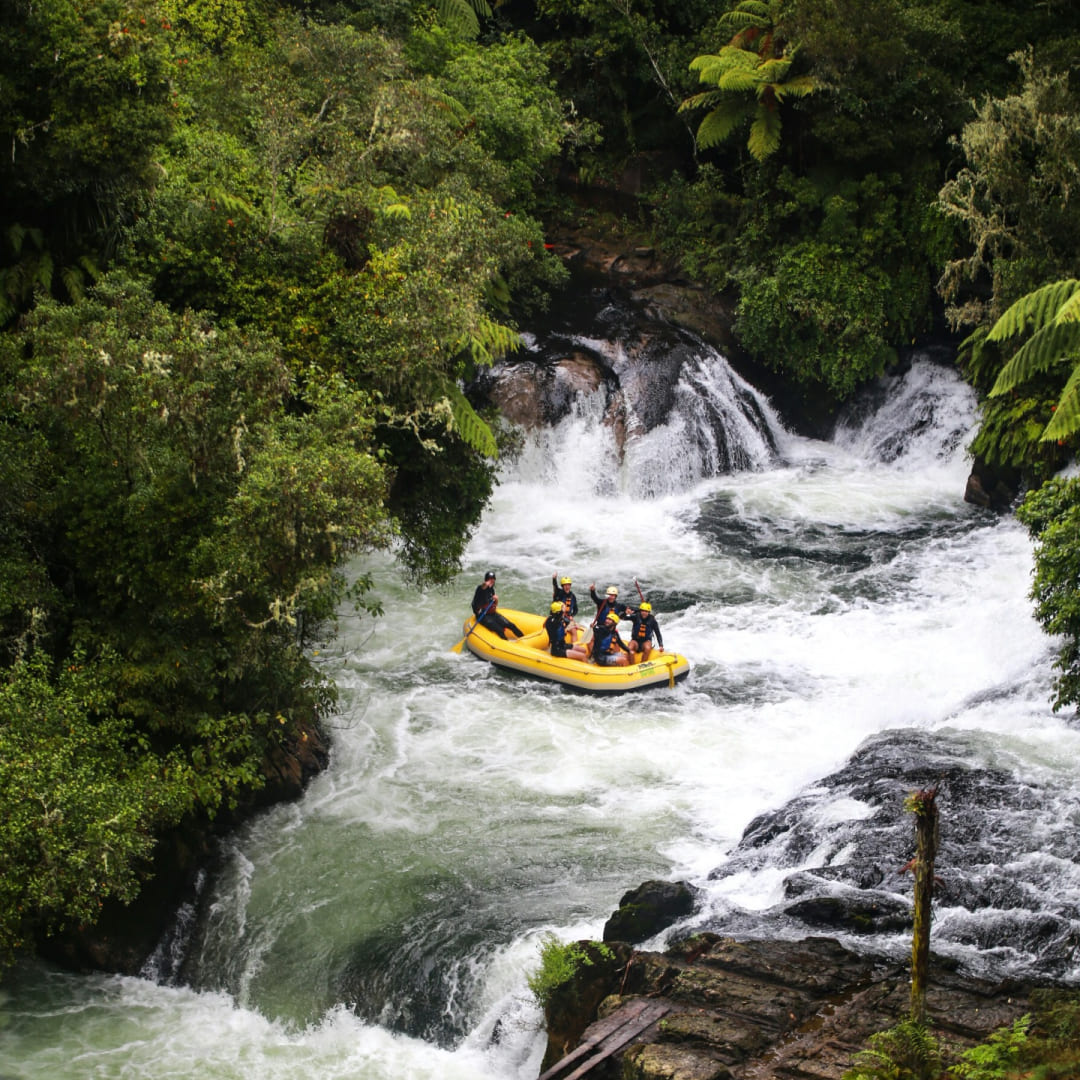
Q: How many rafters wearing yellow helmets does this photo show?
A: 4